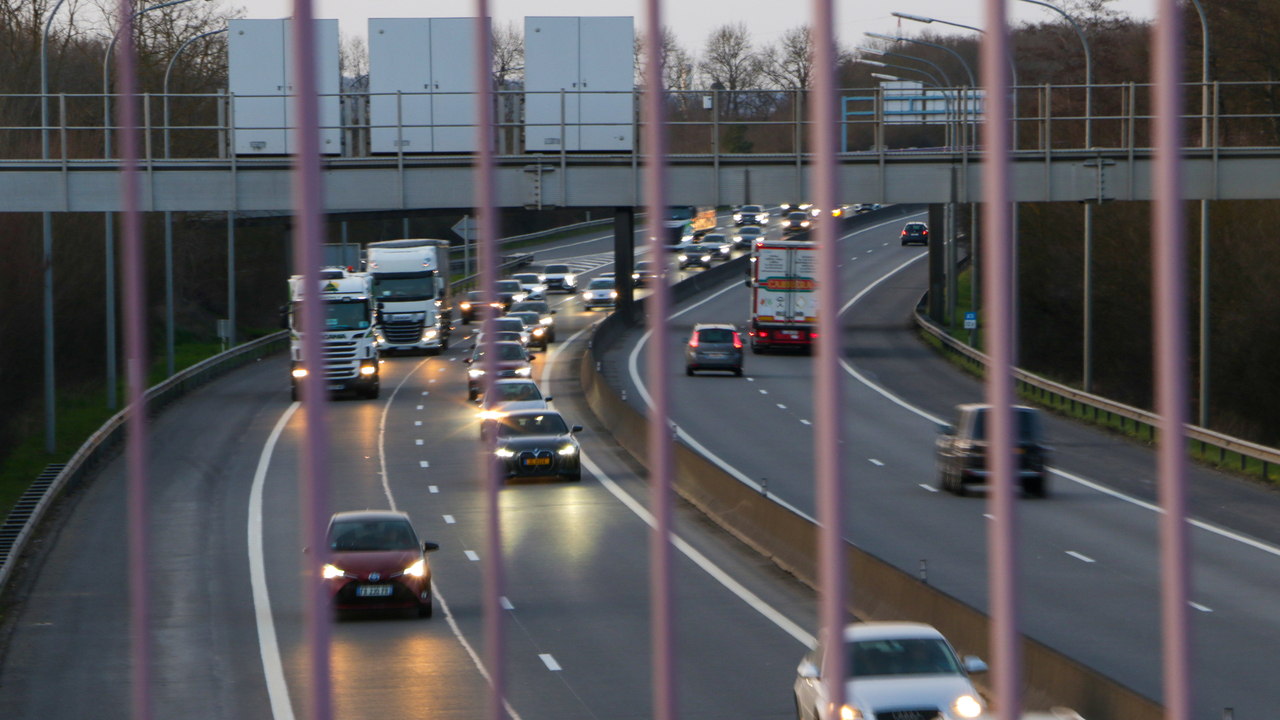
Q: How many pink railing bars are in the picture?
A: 7